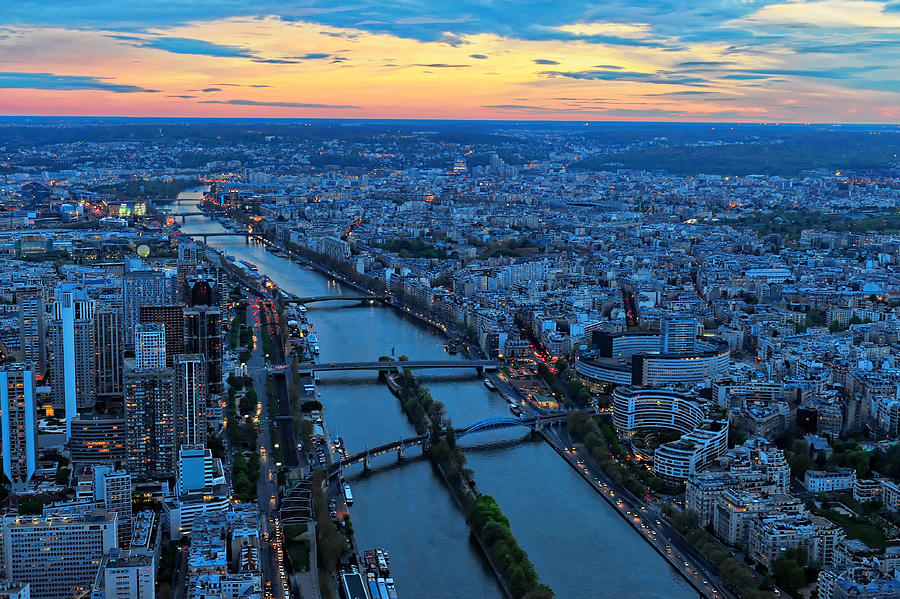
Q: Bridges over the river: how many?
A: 6